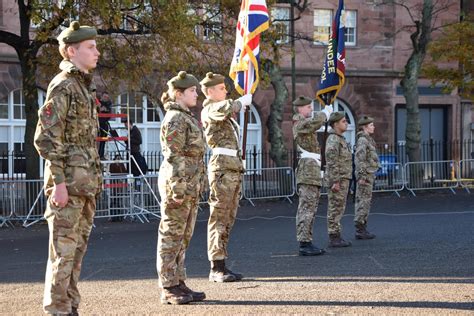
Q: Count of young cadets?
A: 6